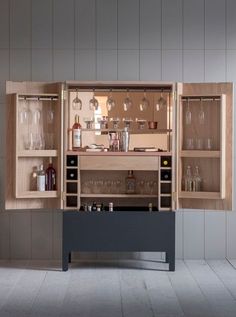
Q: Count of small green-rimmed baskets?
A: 0